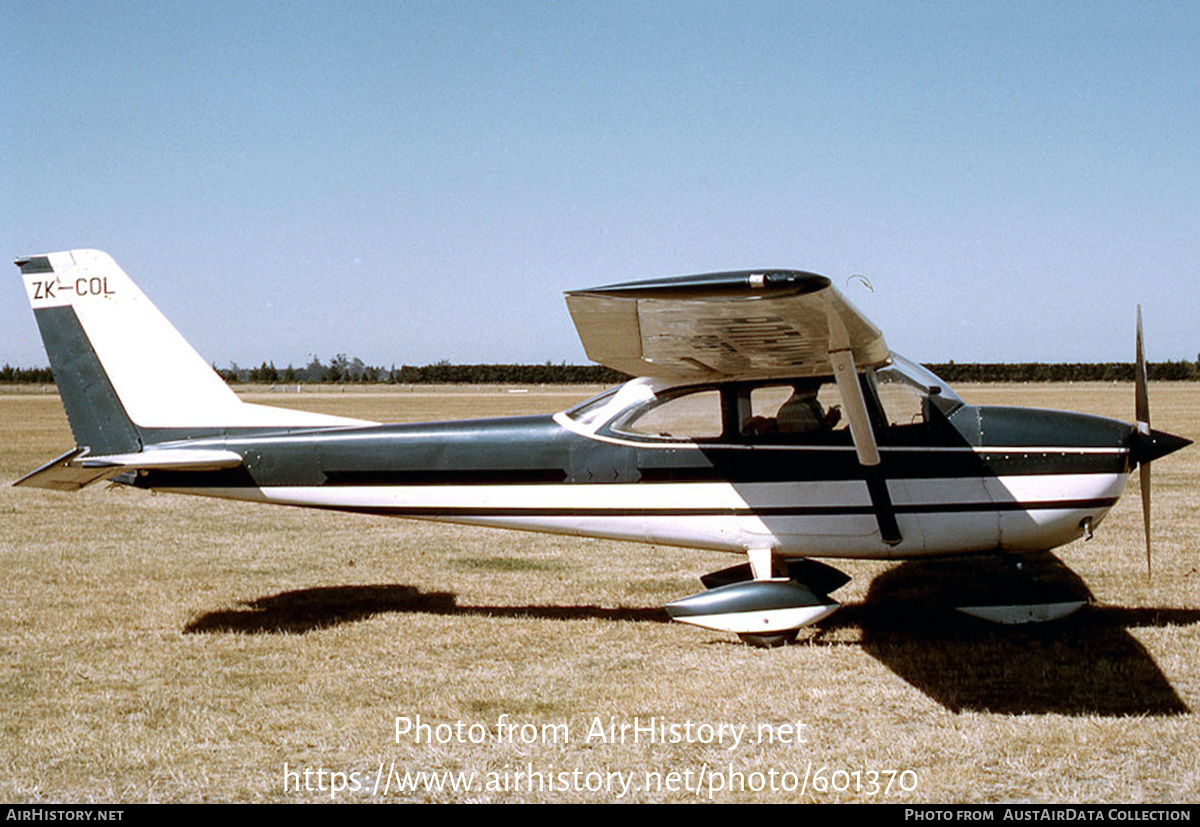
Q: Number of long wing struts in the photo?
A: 1